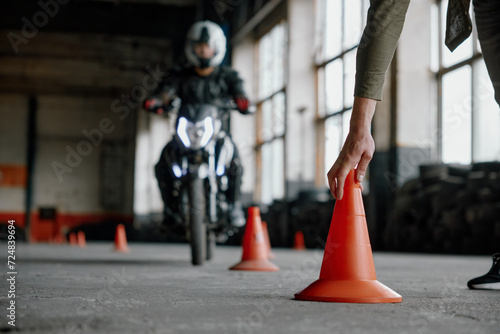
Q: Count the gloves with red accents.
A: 2